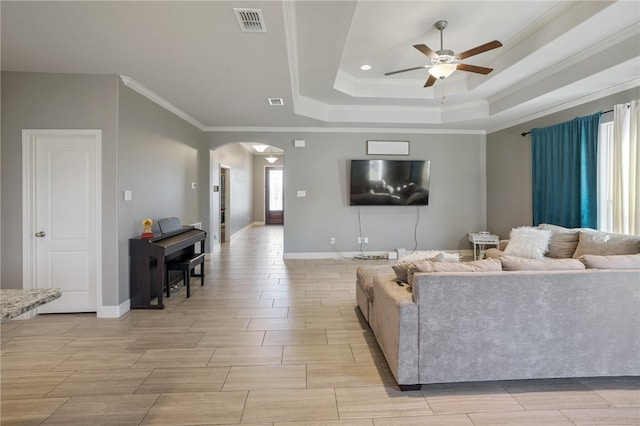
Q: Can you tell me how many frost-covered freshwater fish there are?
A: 0